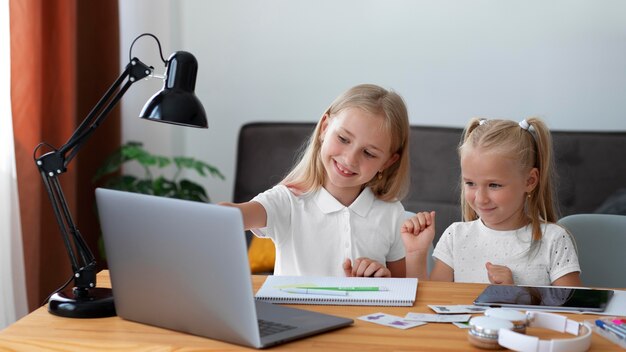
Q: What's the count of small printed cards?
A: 4